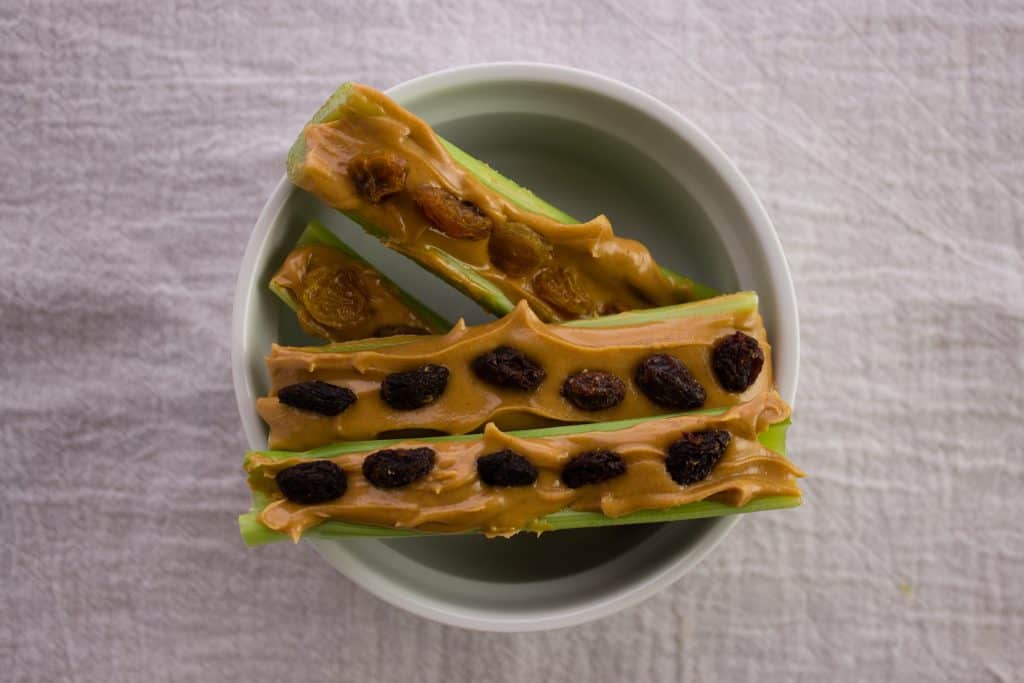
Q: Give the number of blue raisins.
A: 0